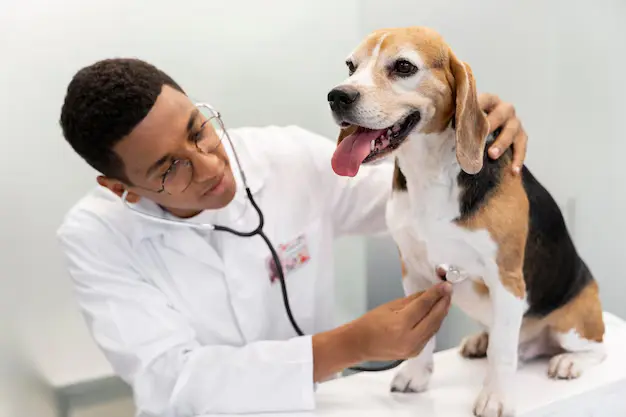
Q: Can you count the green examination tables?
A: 0